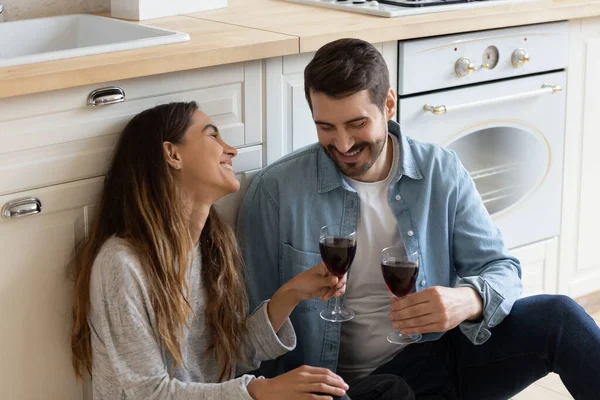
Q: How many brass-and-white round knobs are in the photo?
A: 2